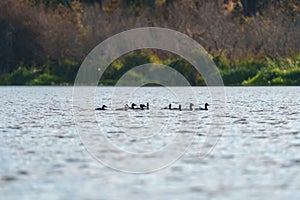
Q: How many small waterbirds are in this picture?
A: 9